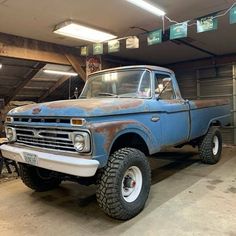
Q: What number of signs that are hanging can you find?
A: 8